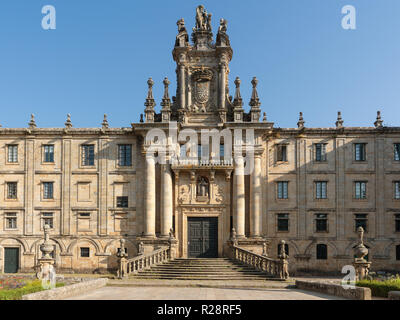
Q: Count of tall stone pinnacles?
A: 4